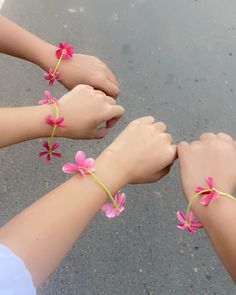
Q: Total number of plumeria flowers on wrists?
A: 9